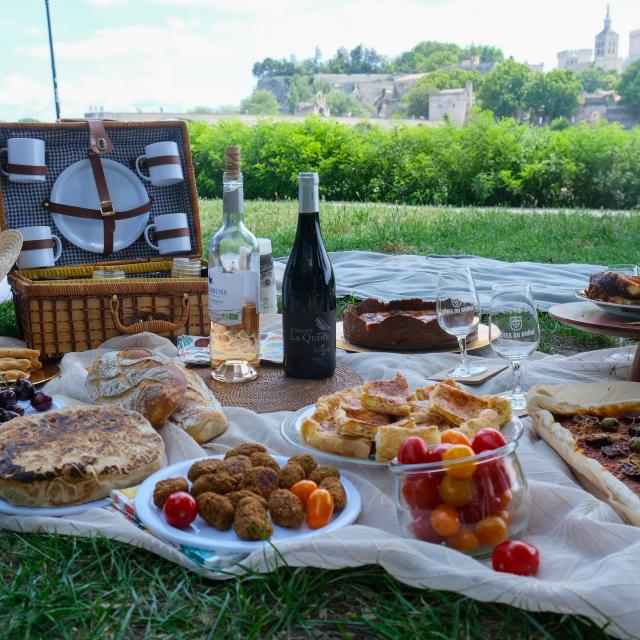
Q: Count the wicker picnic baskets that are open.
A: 1